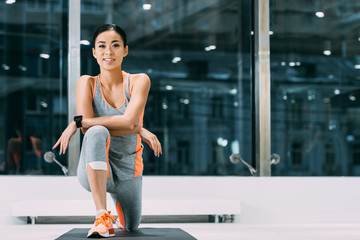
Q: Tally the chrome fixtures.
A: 3